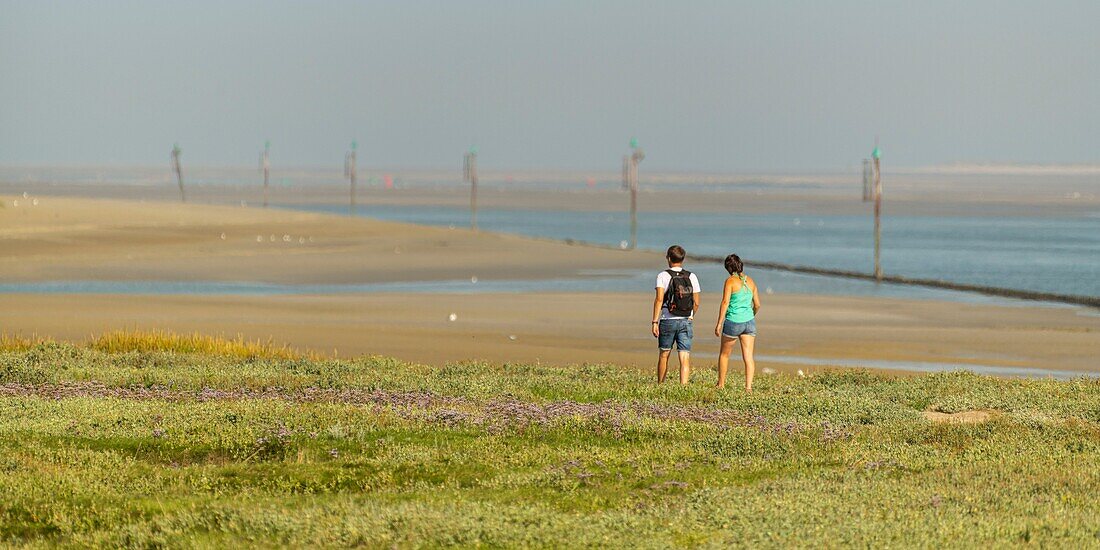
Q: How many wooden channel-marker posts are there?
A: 6